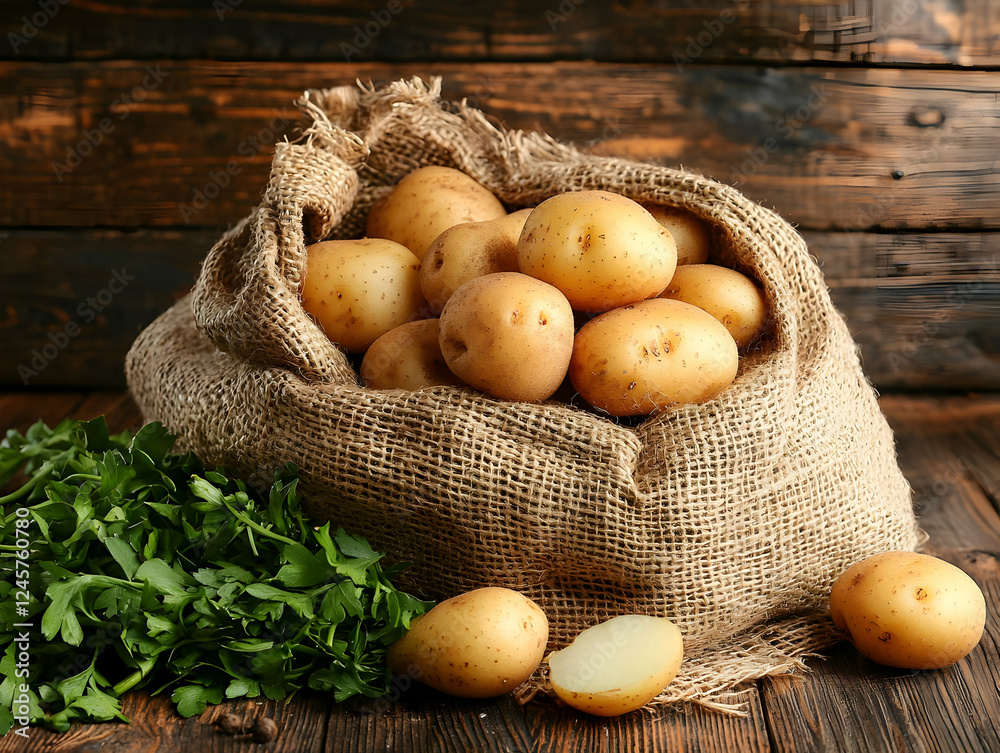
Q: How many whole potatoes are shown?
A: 11